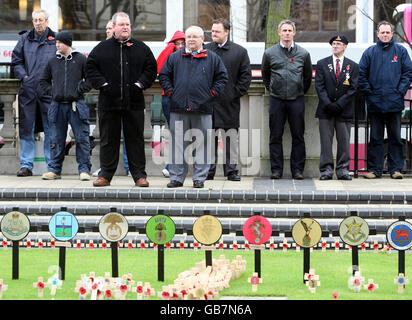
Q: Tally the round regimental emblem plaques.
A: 9